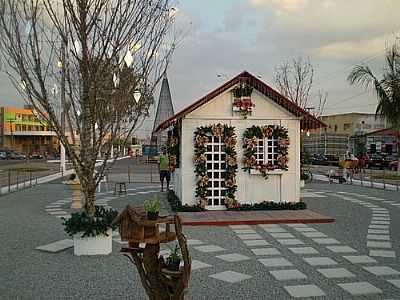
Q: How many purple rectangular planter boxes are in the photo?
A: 0